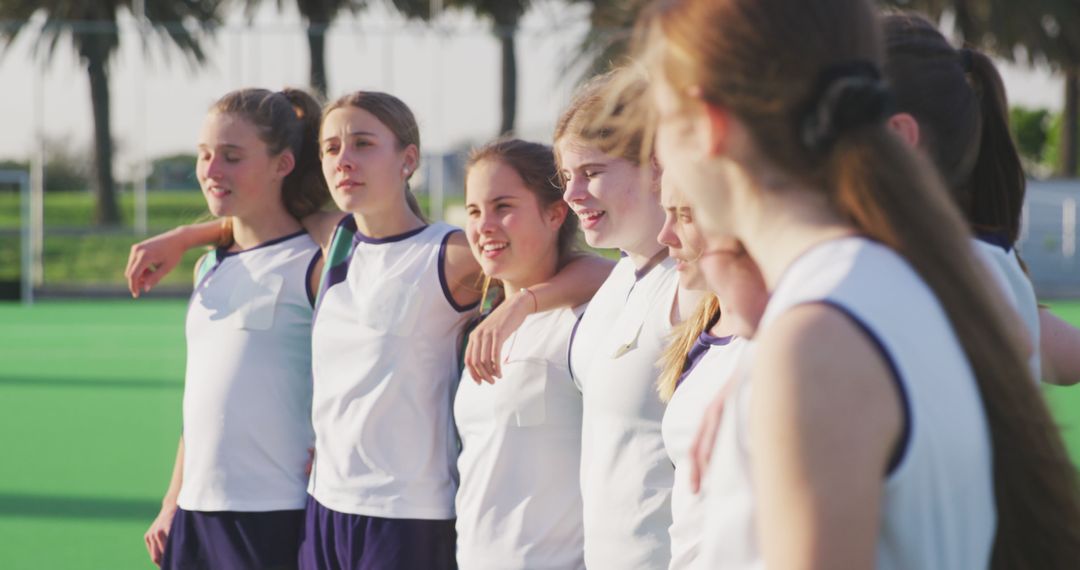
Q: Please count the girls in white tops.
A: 7